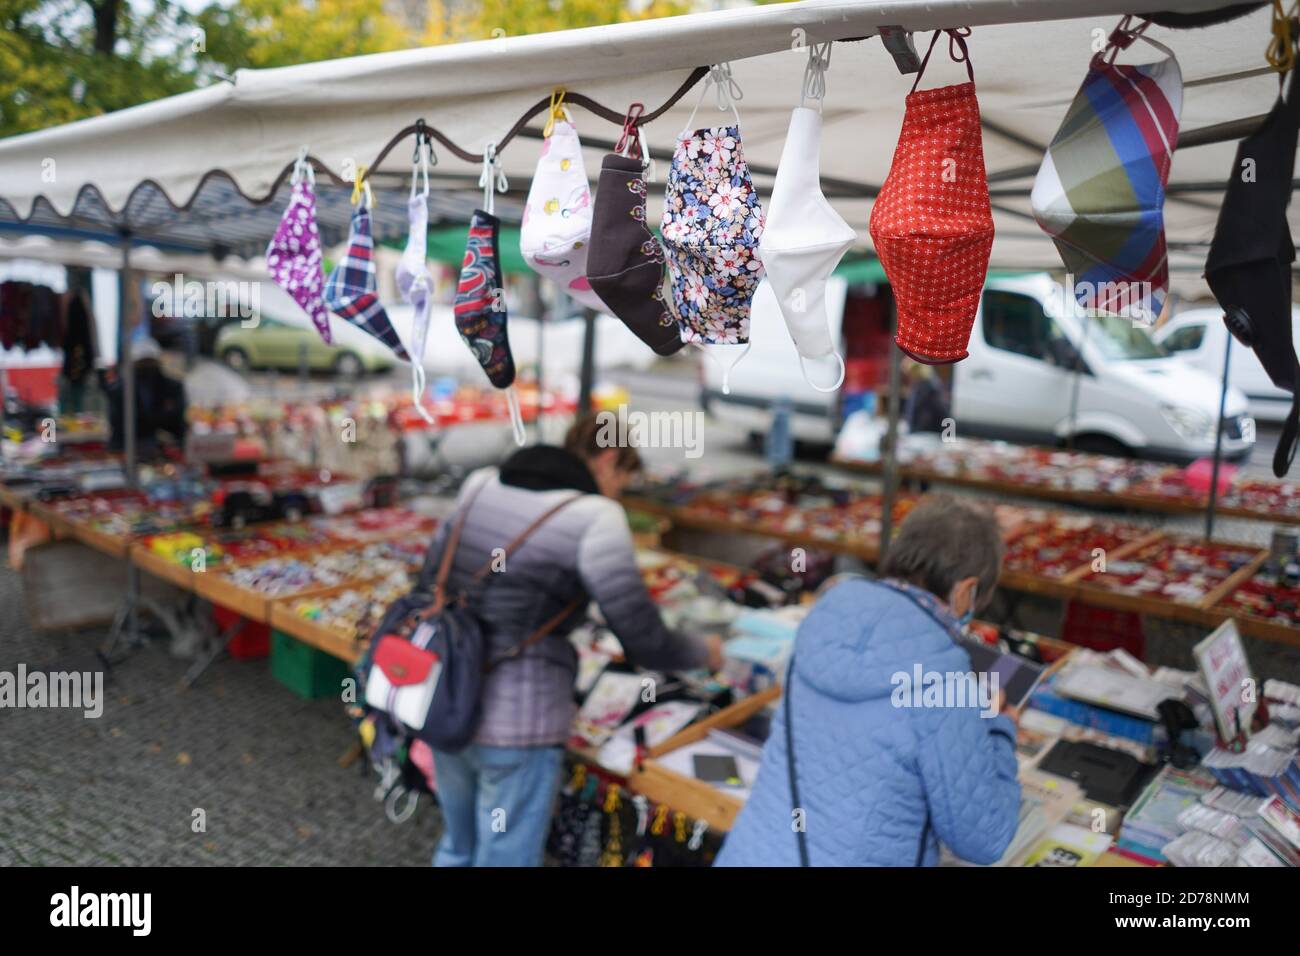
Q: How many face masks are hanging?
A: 11